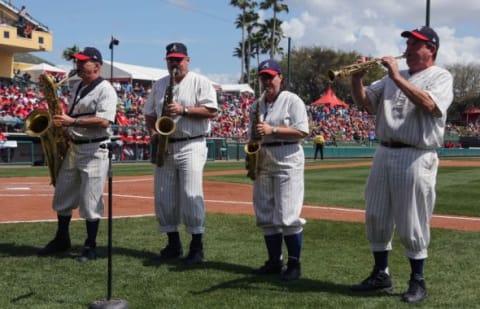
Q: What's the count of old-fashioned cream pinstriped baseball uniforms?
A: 4